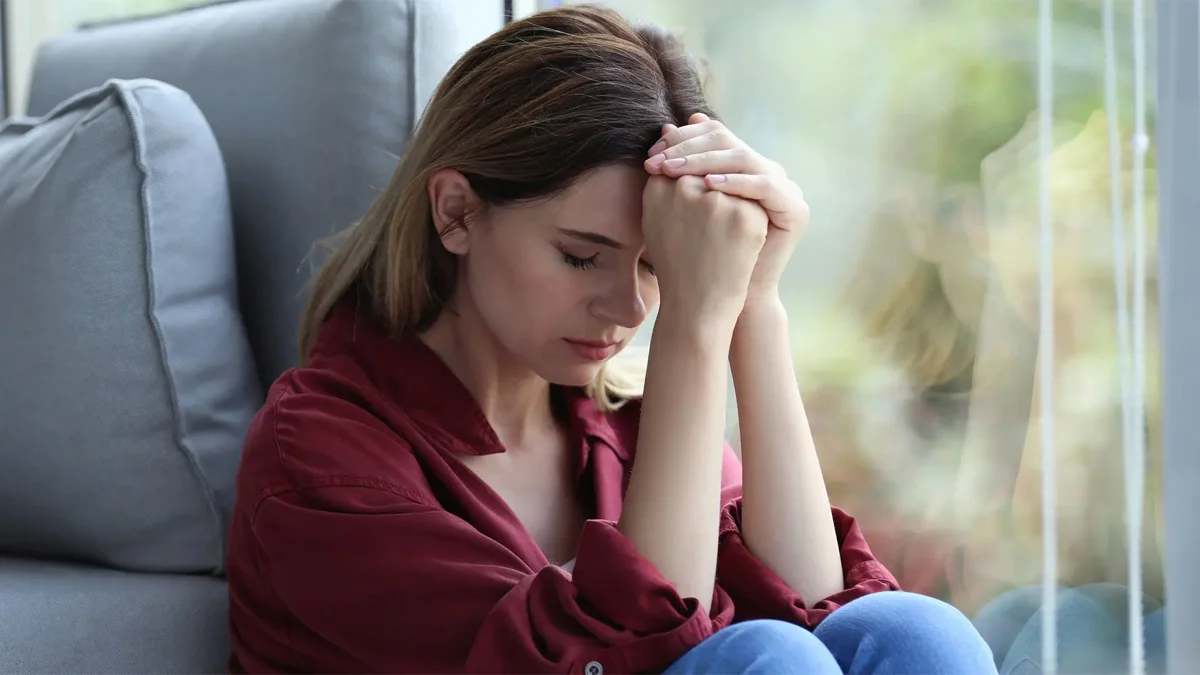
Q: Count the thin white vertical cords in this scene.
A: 3